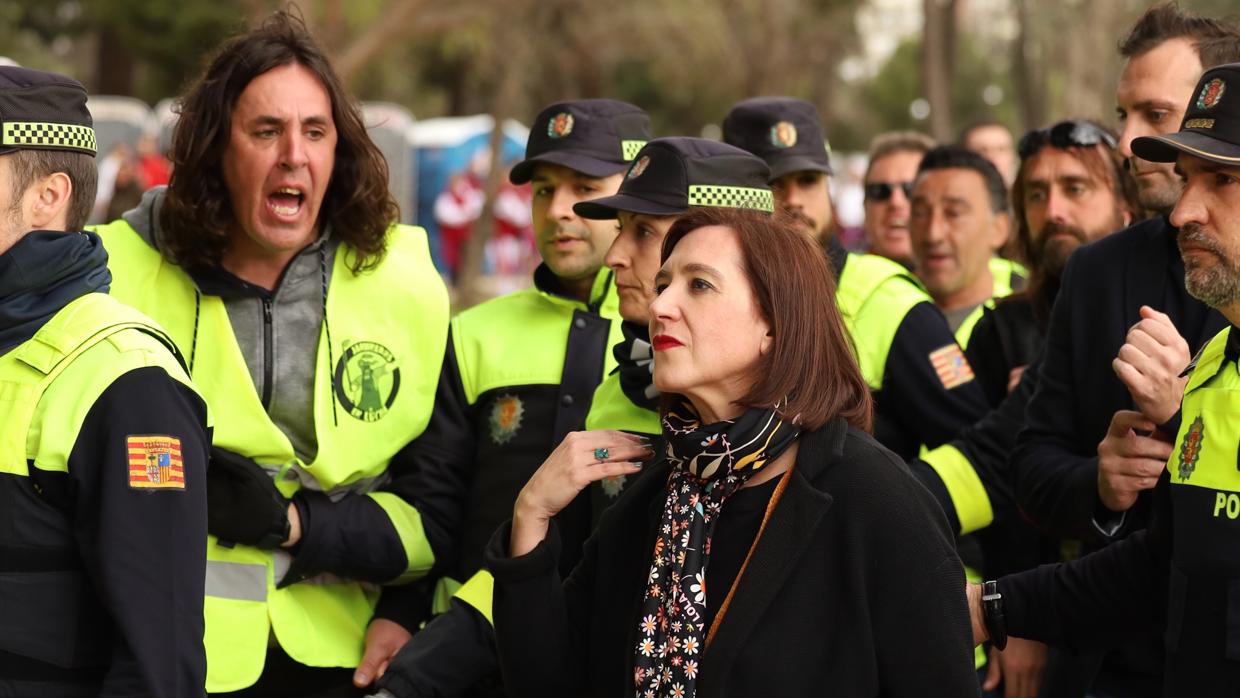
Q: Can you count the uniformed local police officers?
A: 5